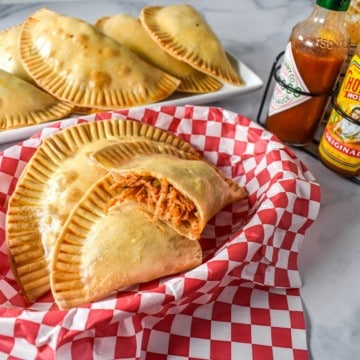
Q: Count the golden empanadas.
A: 8